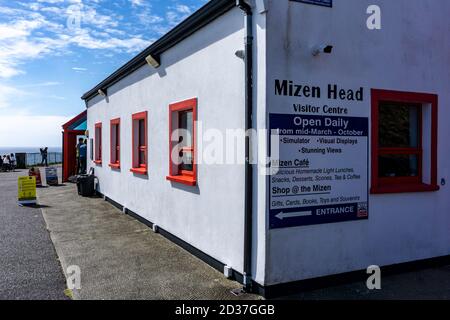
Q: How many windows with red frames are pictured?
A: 5